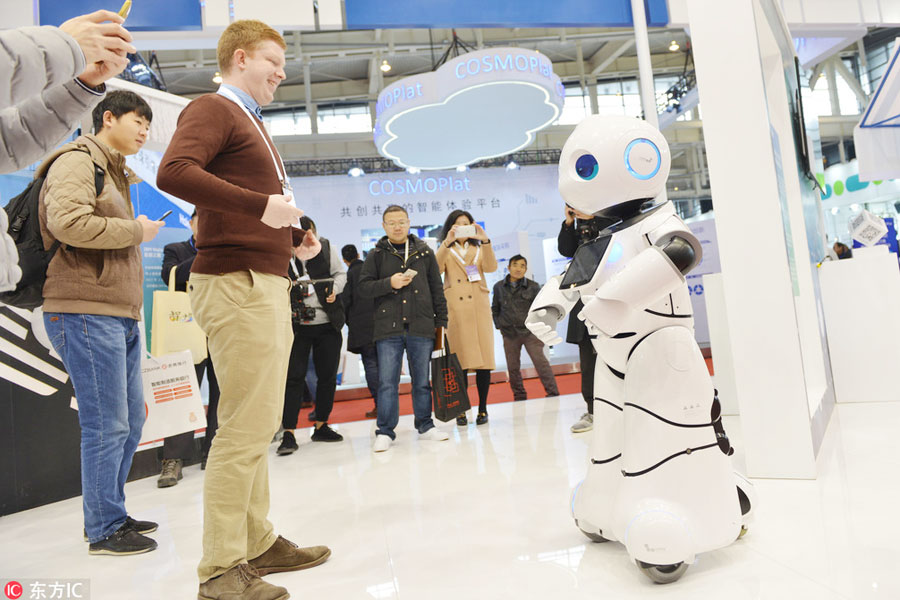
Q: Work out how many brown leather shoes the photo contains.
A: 2